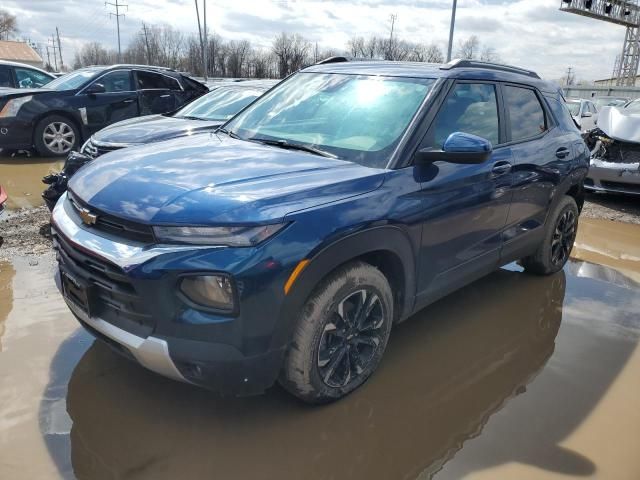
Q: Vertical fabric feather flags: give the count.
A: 0